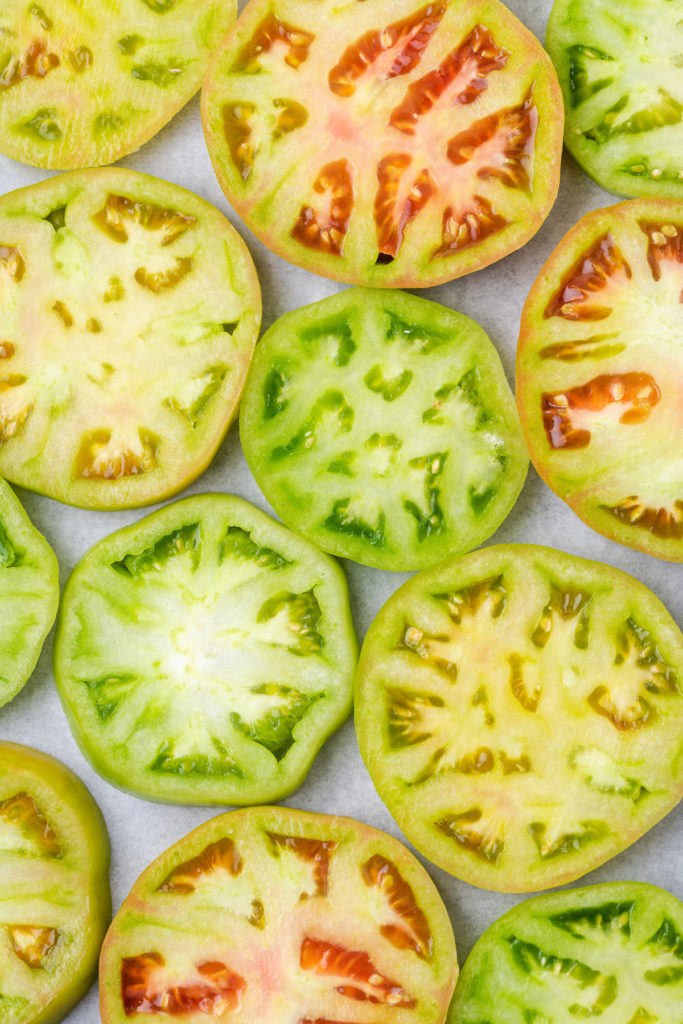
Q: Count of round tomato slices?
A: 12